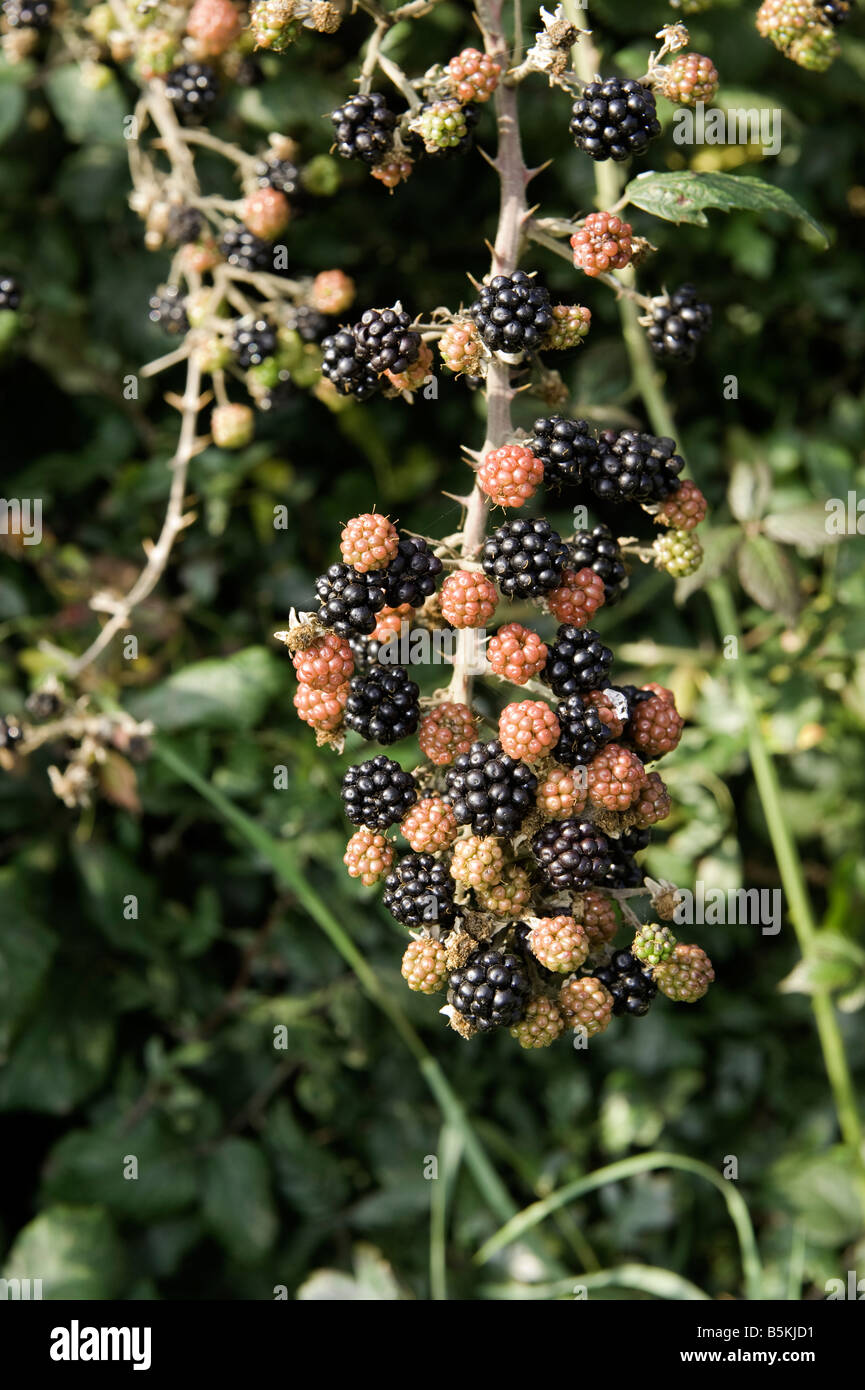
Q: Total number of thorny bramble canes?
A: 2